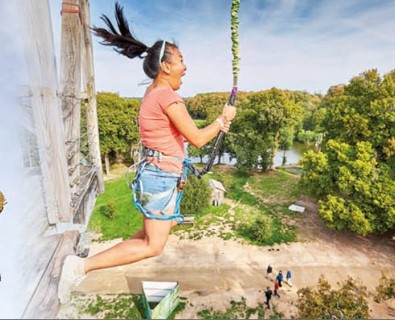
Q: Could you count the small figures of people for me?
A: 5